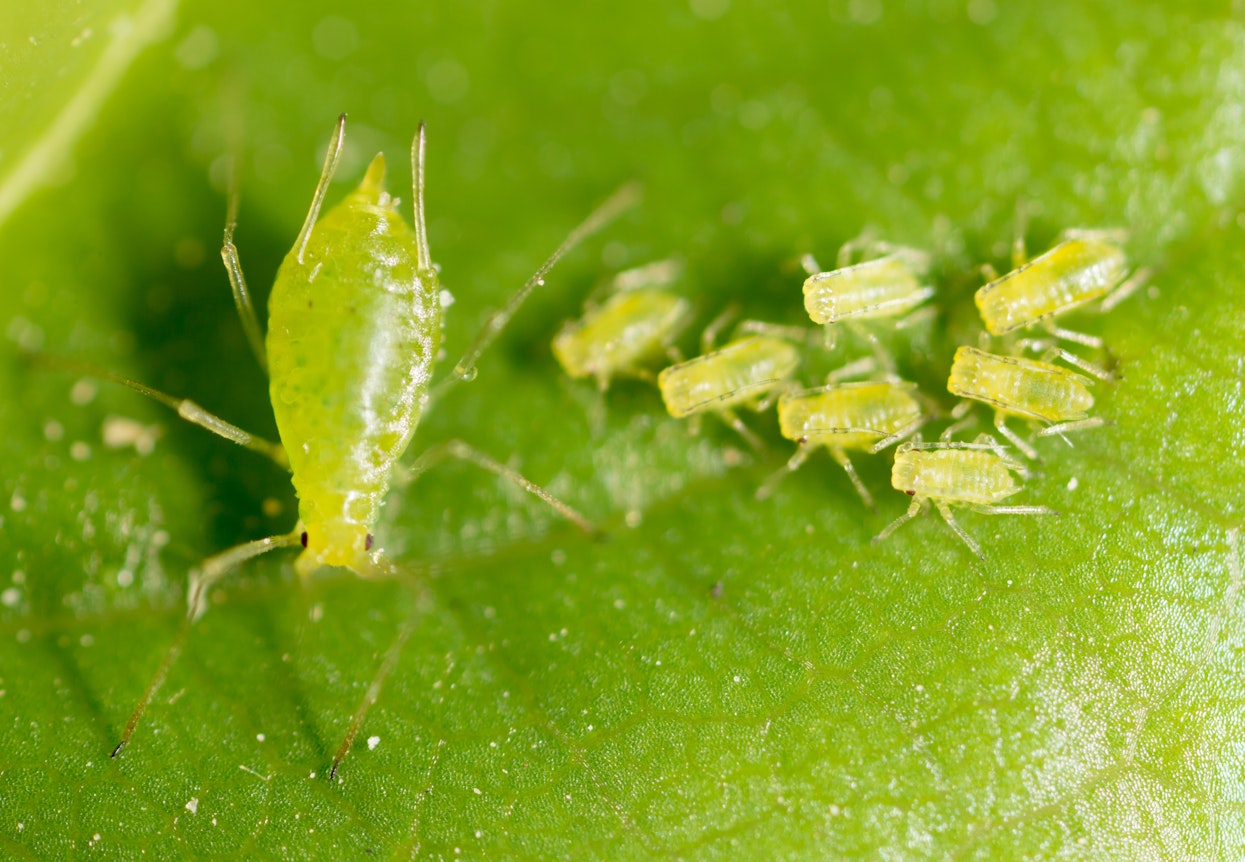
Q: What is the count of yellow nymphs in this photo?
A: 7